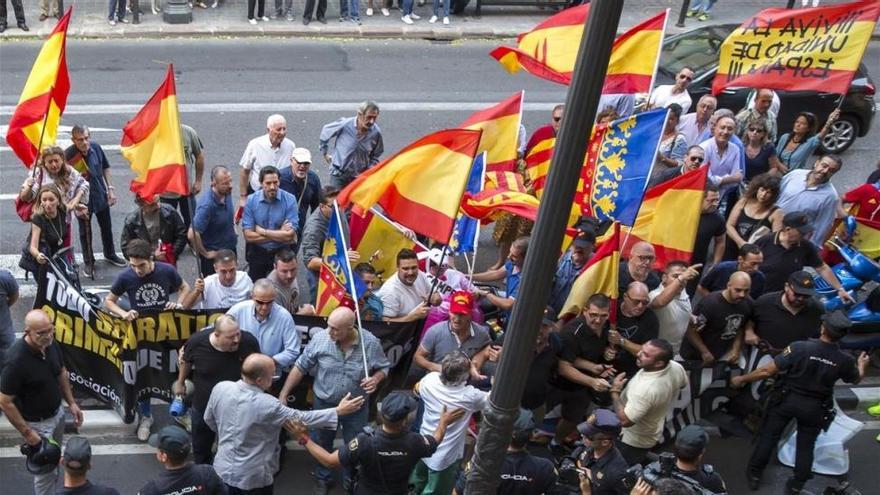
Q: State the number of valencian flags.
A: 3